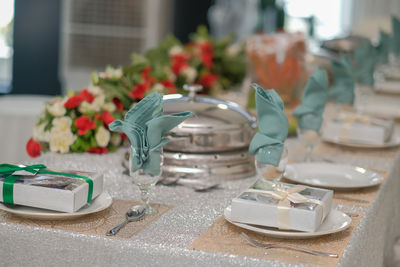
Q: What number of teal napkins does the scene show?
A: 7